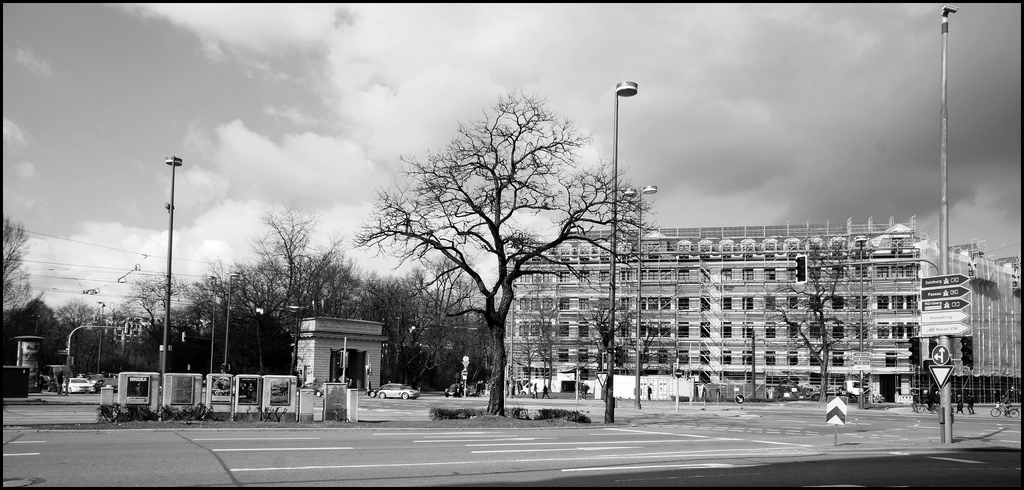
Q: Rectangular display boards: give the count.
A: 5